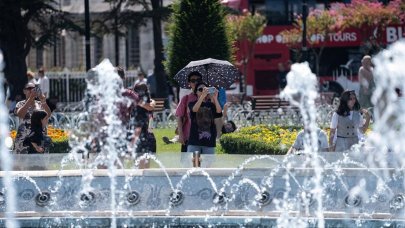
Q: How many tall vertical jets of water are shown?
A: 4